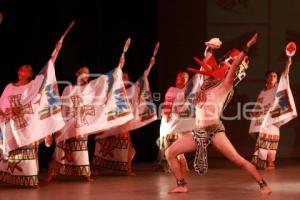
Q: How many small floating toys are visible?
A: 0